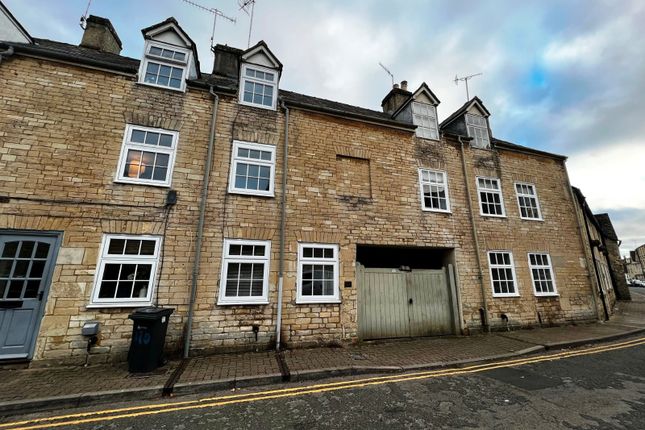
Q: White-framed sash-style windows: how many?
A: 14